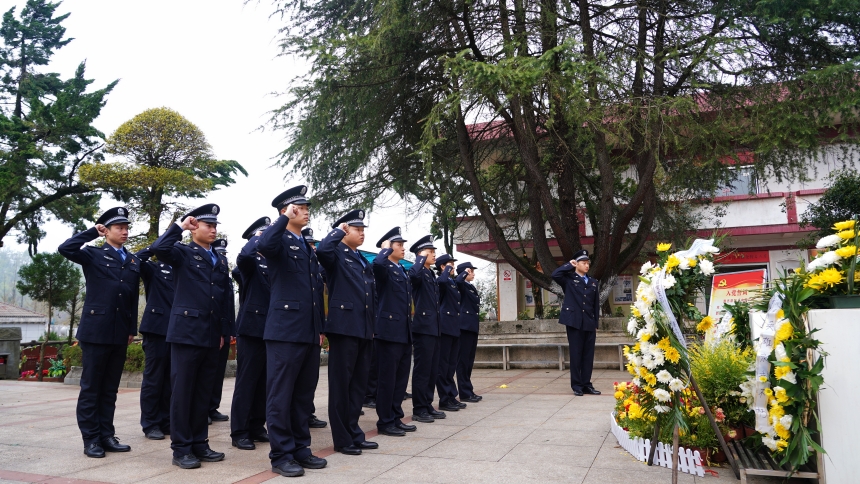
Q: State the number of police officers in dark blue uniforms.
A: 13